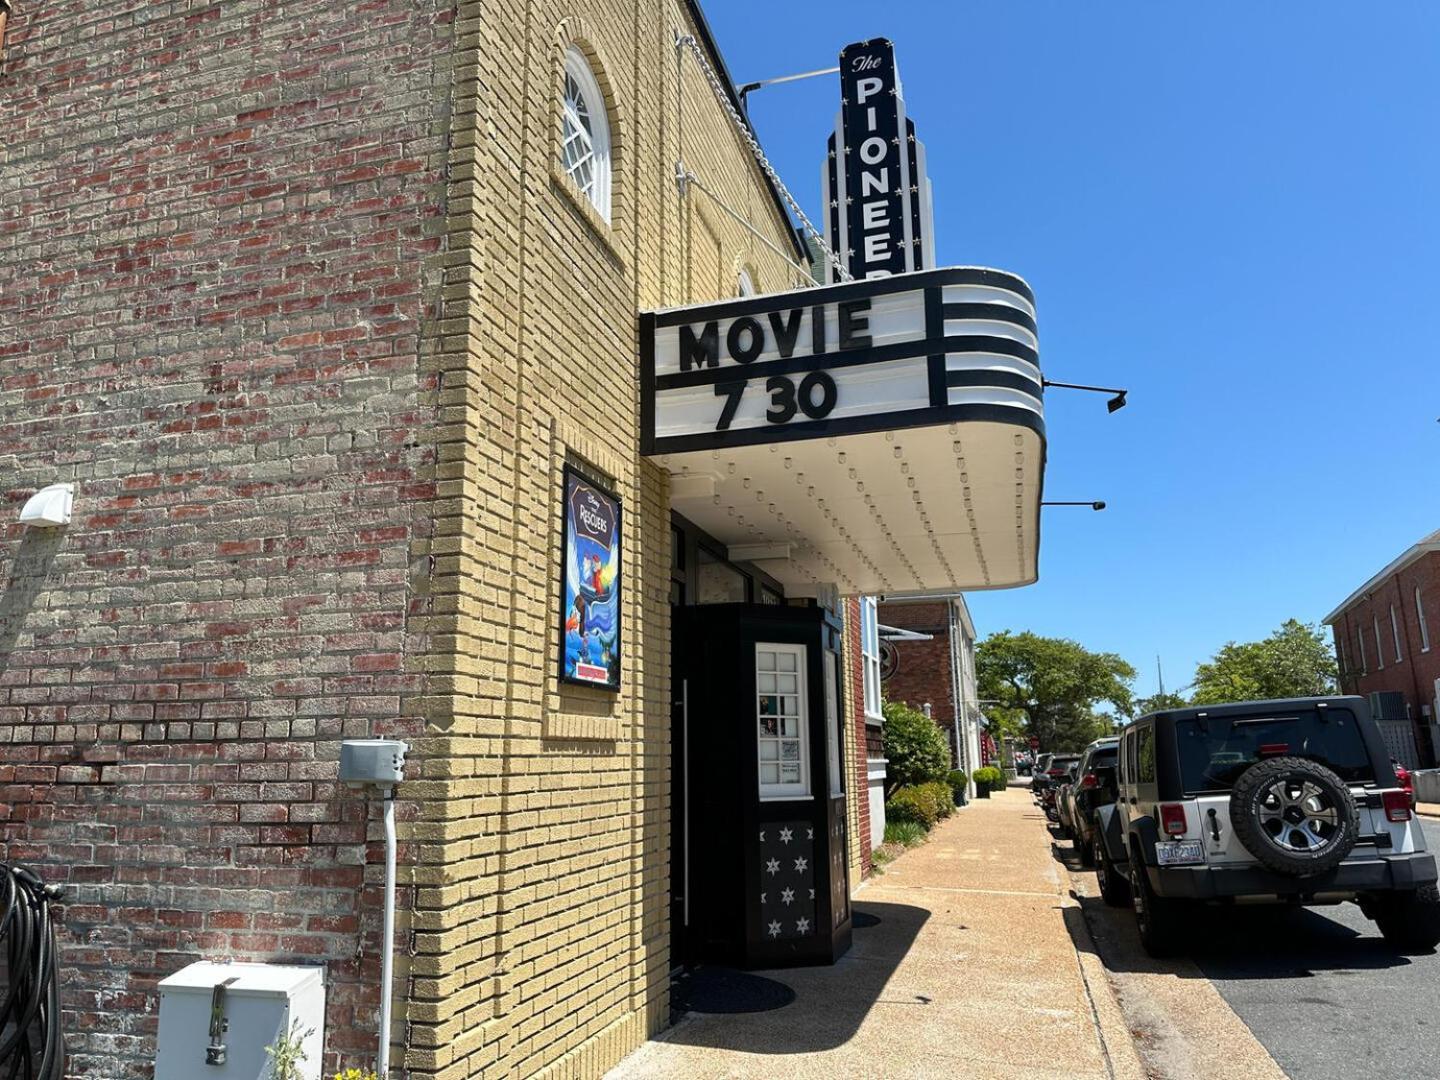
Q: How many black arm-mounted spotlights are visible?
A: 2